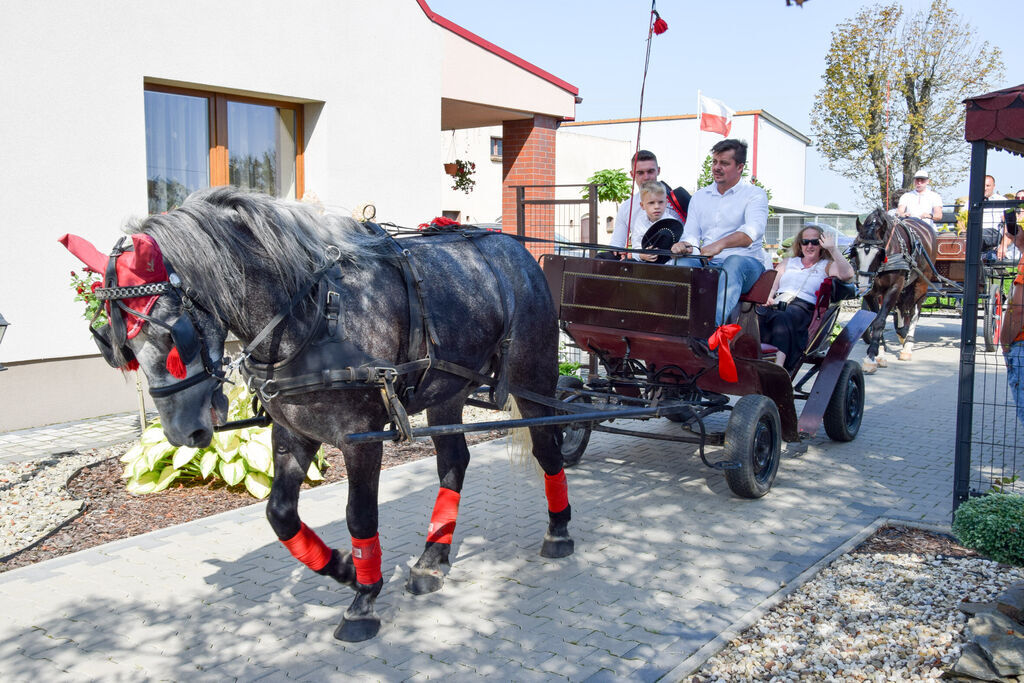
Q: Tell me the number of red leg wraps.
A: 4